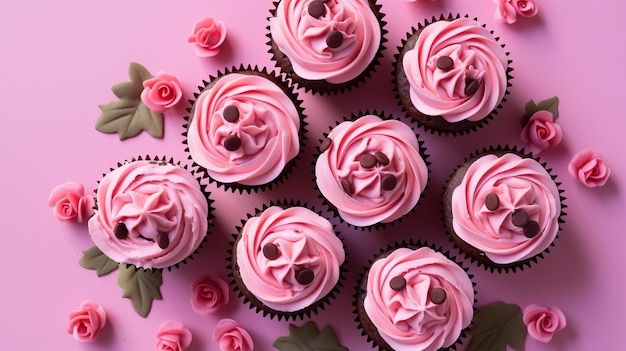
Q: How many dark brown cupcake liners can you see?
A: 8